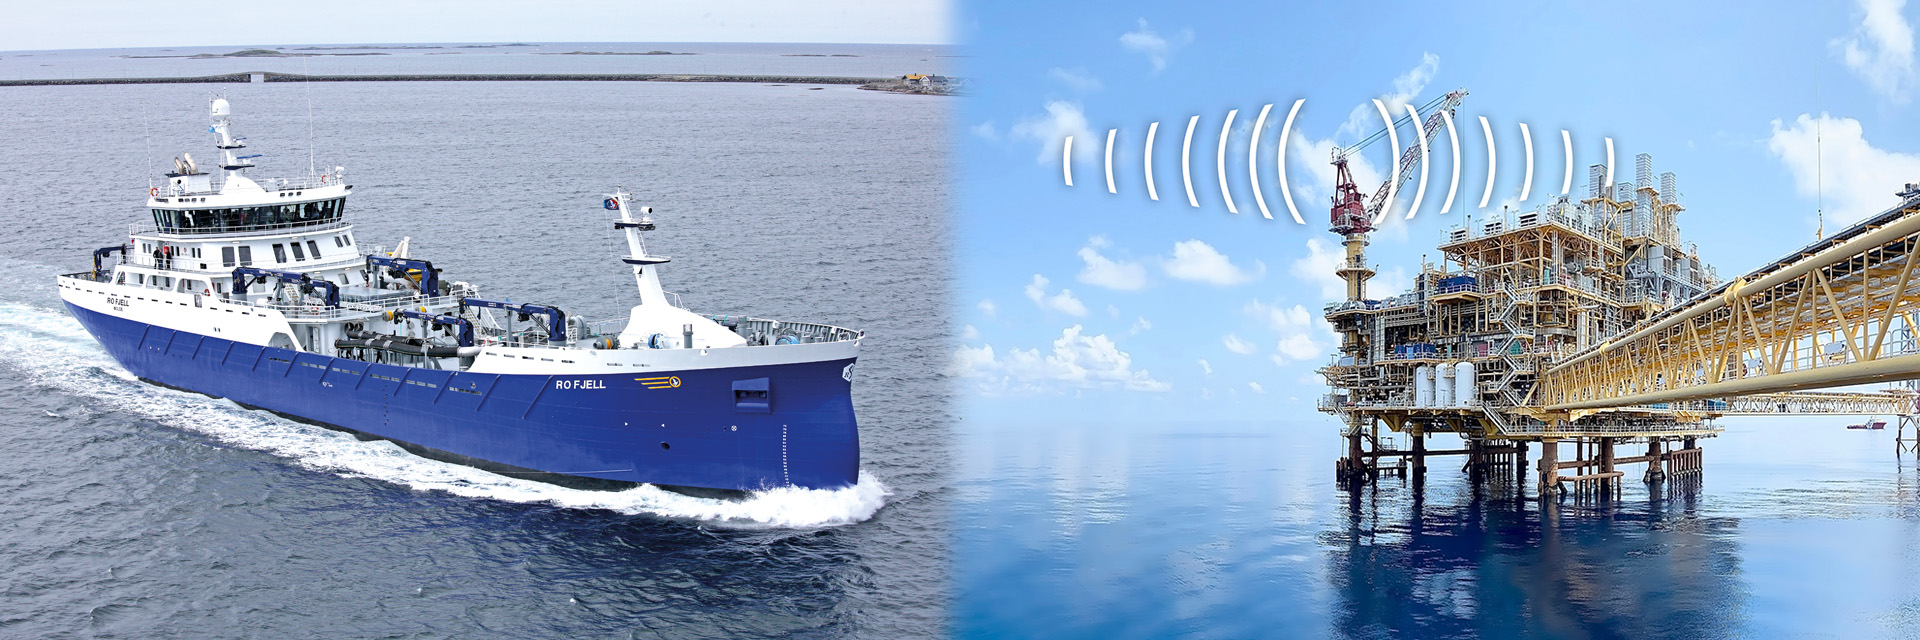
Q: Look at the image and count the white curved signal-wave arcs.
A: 14